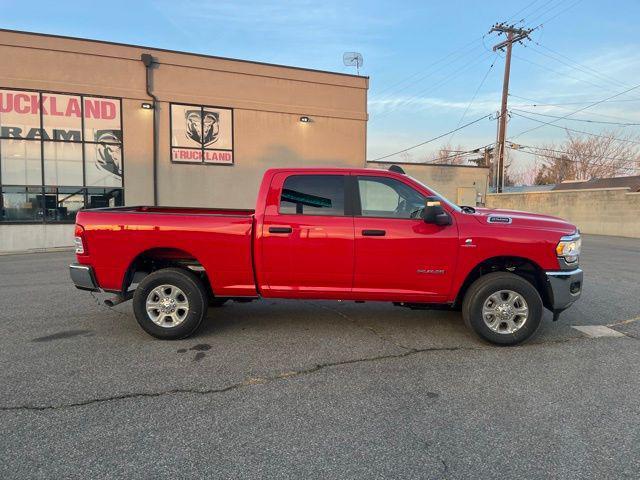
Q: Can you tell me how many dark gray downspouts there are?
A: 1